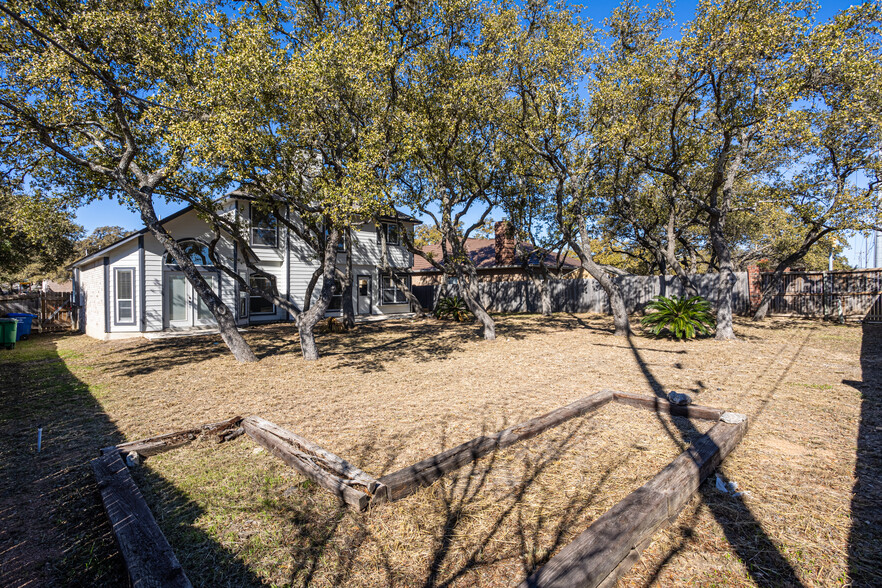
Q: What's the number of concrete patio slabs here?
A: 2